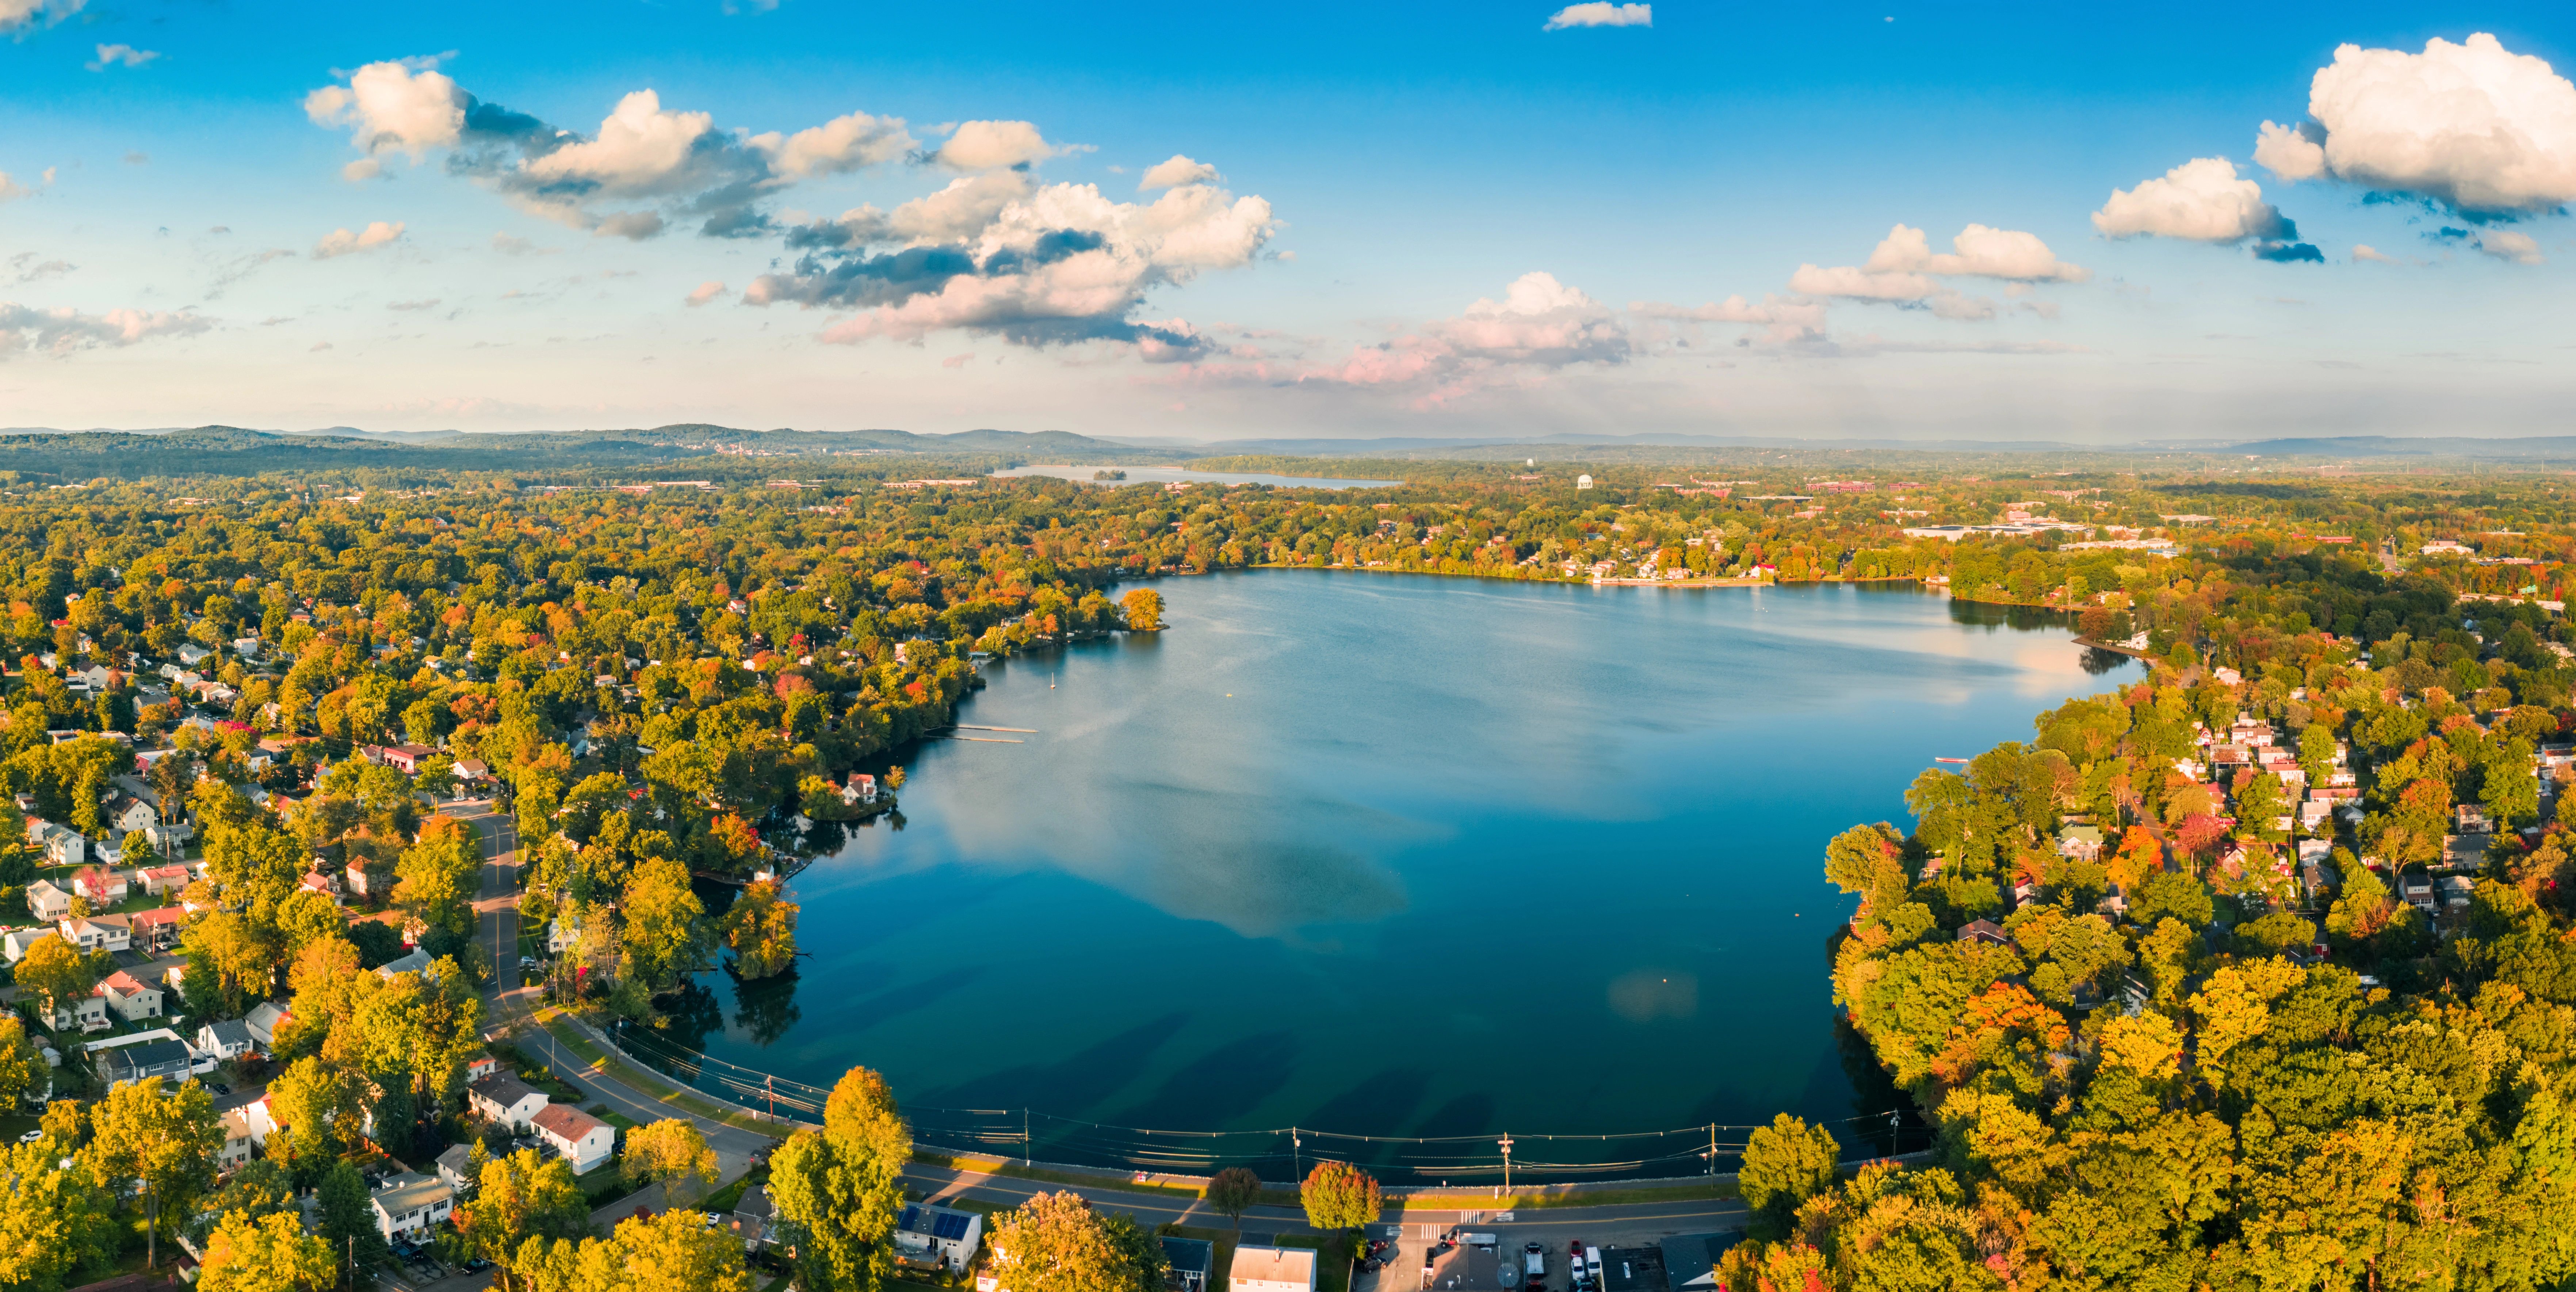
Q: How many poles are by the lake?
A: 7